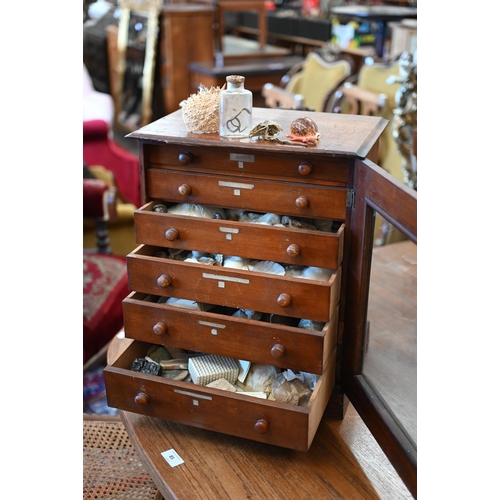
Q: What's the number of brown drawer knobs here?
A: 12